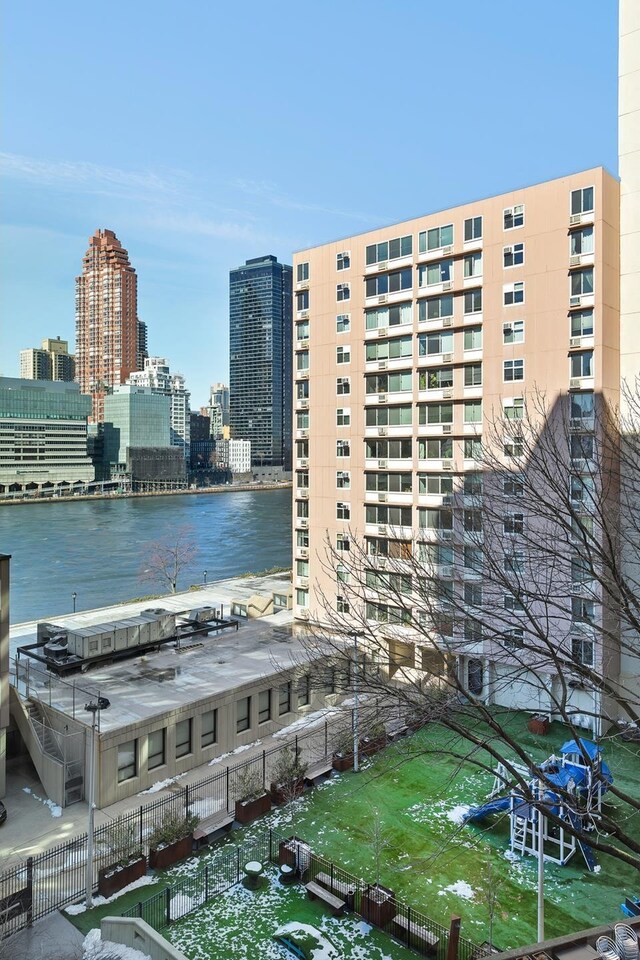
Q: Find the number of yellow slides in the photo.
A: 0